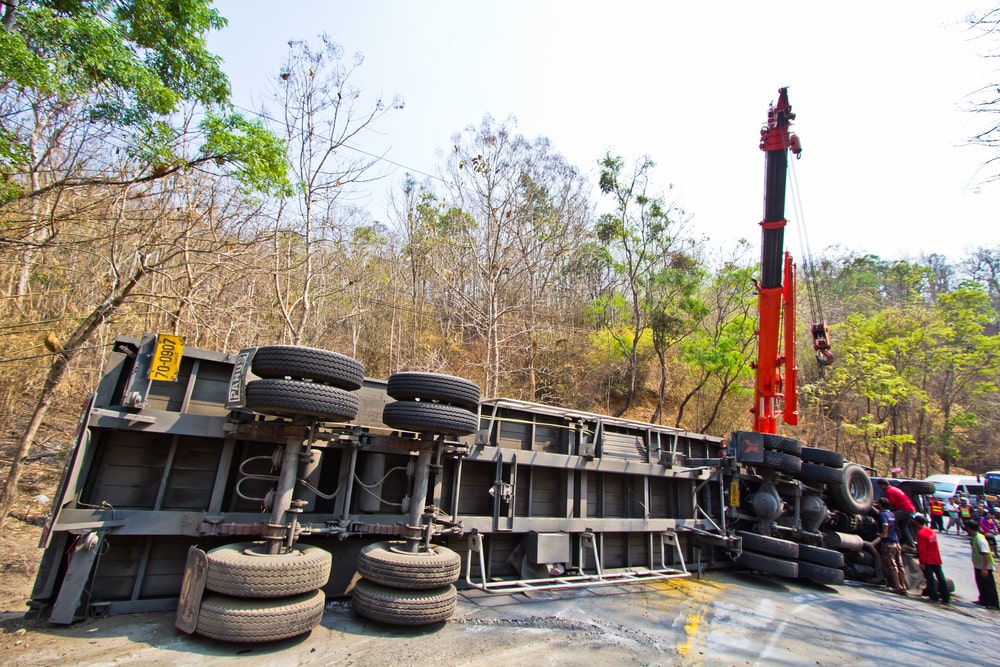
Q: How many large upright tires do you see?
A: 1